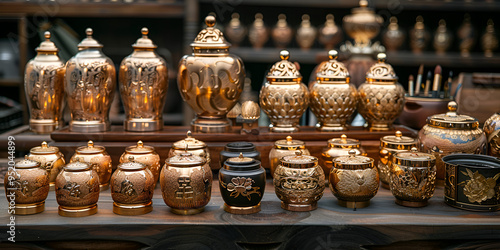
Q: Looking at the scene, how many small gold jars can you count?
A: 14